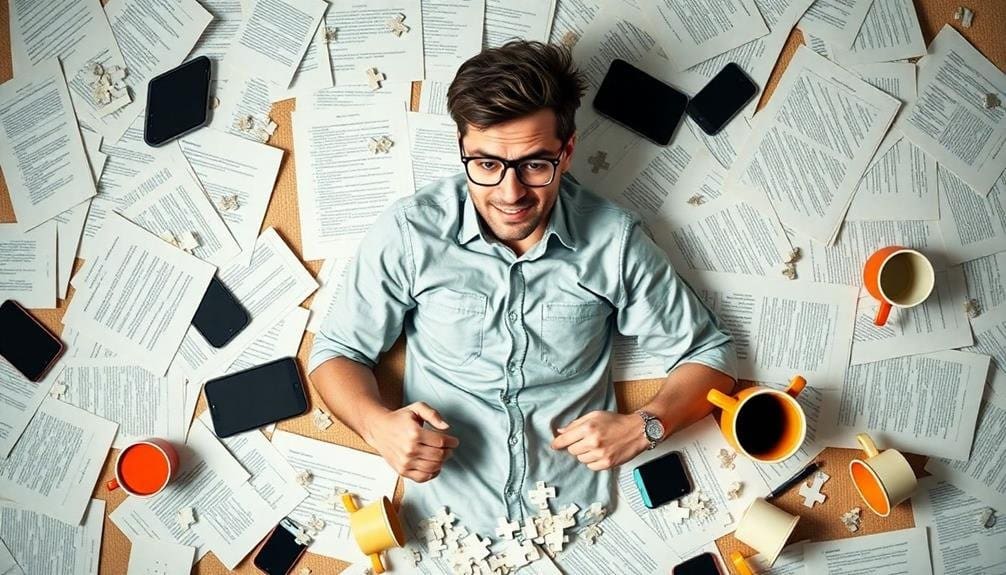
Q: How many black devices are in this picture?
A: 9